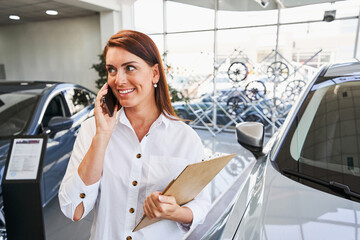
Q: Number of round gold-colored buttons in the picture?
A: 5